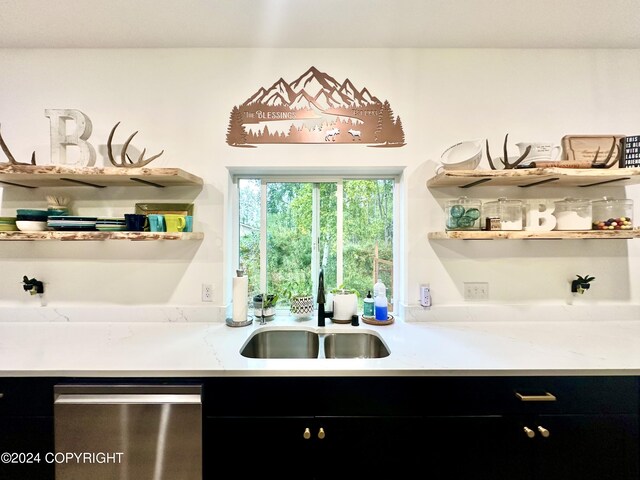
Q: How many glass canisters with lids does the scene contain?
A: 4